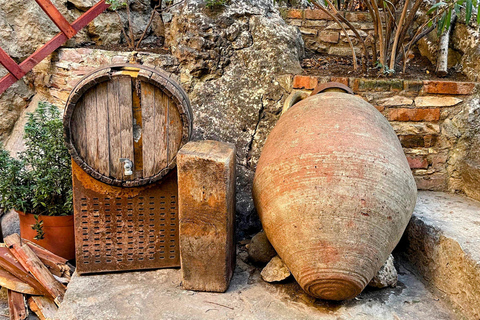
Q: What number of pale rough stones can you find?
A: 2